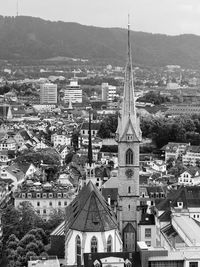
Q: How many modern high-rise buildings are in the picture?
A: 3